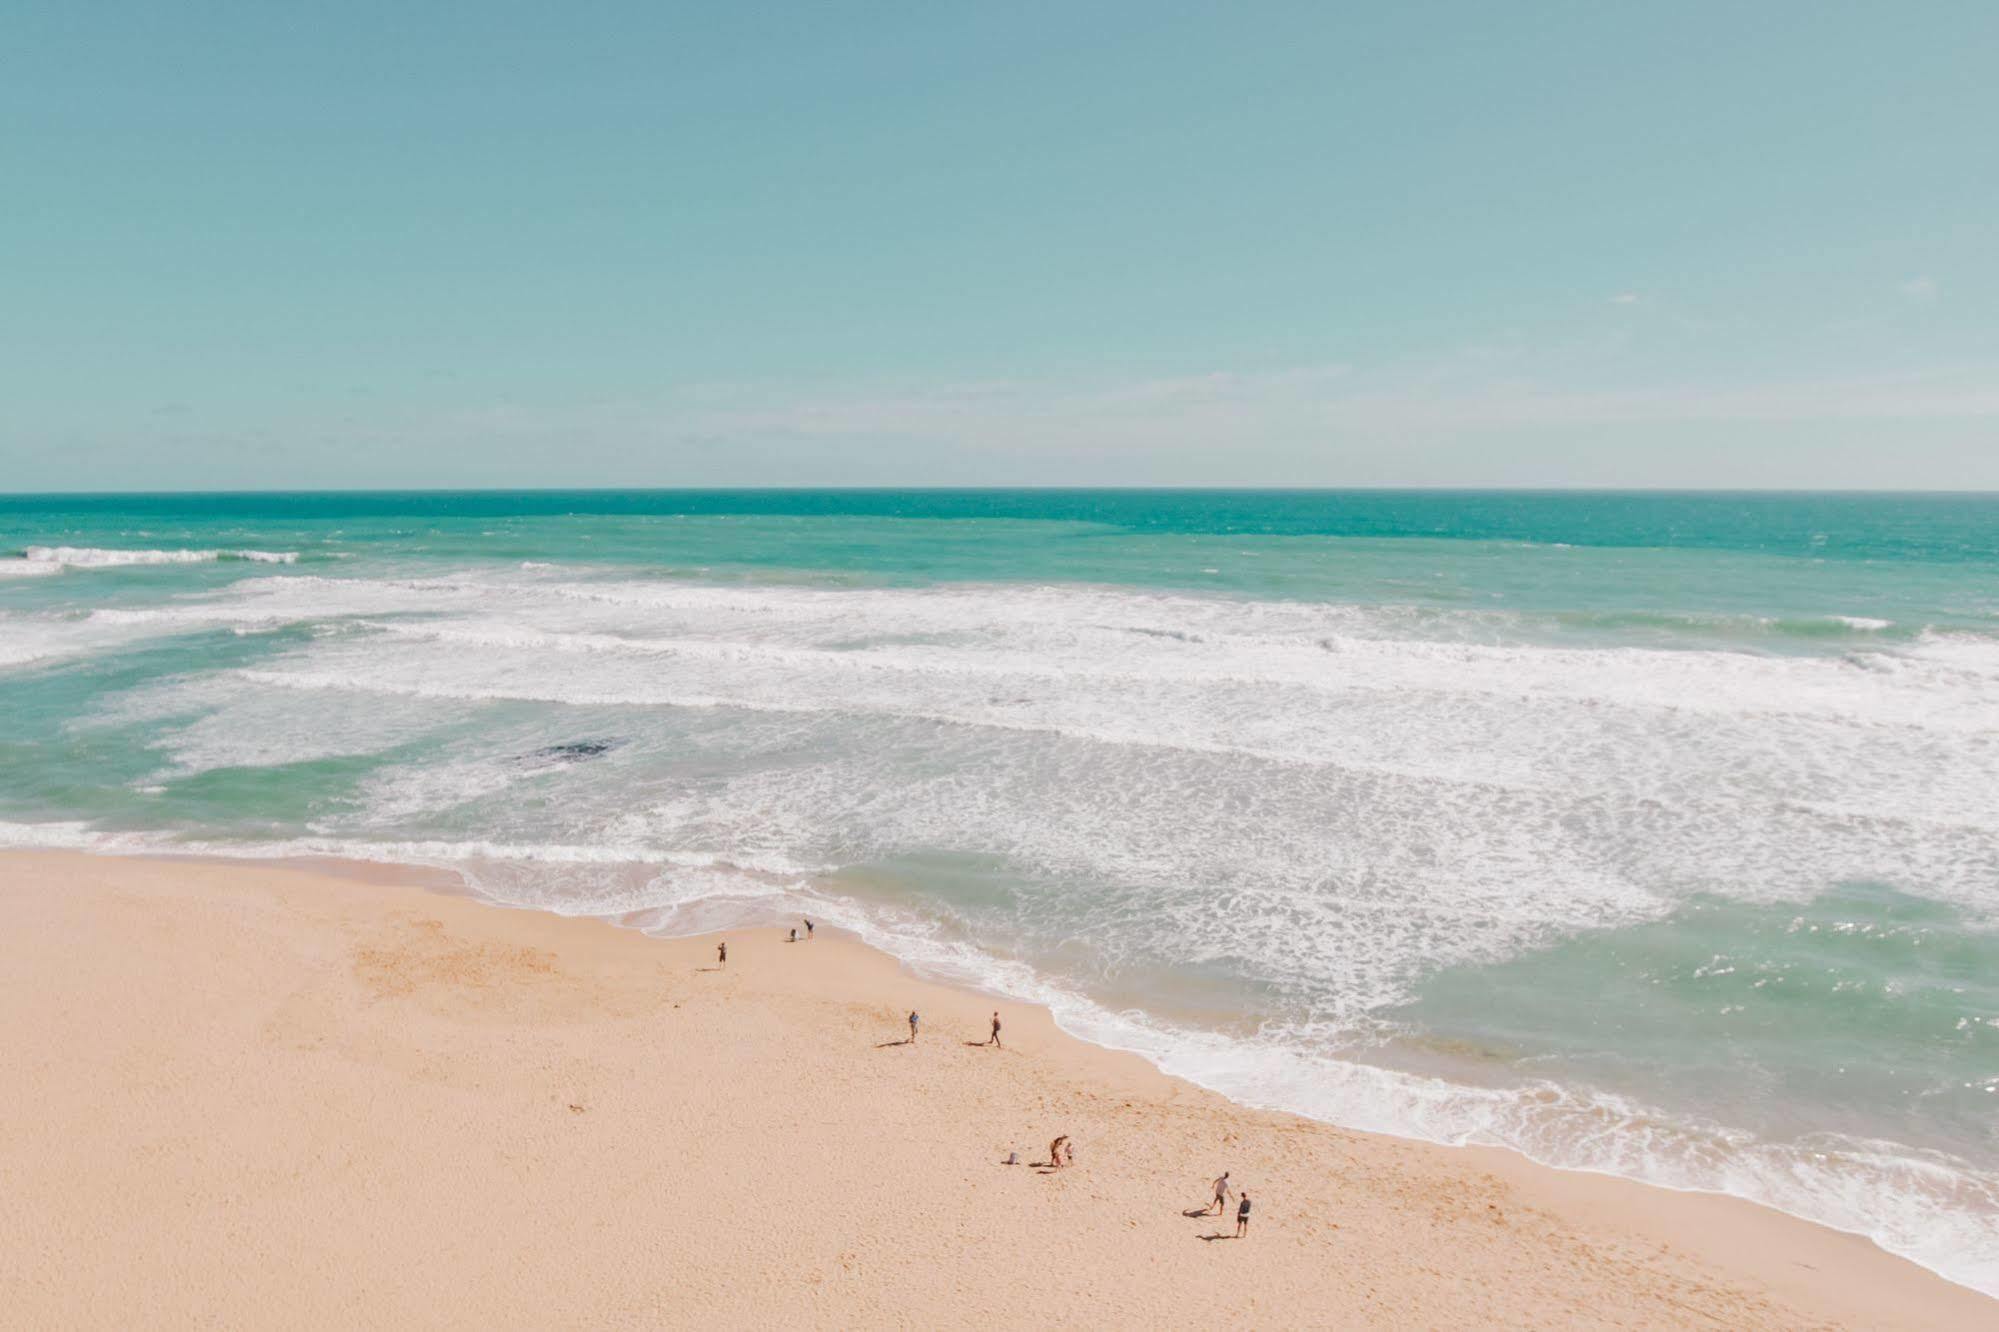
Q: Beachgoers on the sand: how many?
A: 10